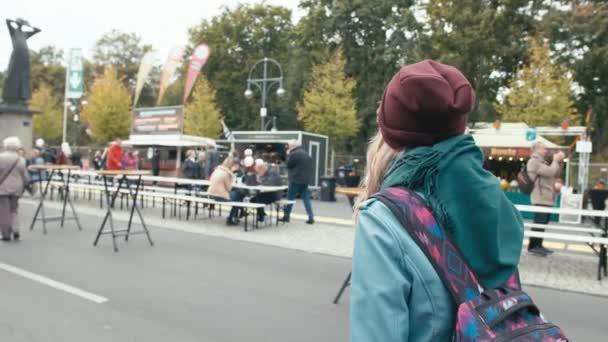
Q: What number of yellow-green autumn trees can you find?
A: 5